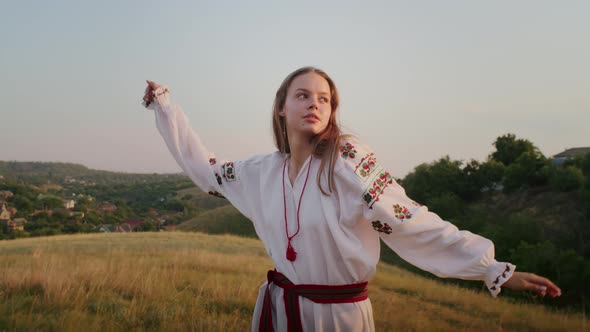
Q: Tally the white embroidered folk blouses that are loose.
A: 1